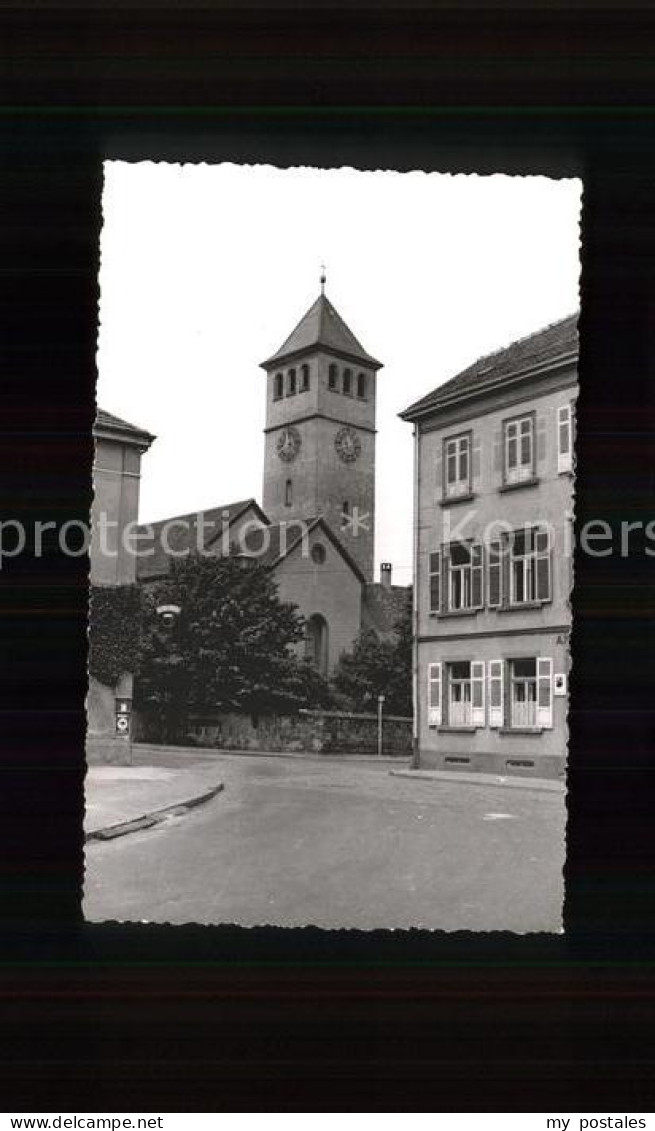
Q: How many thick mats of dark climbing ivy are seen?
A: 1